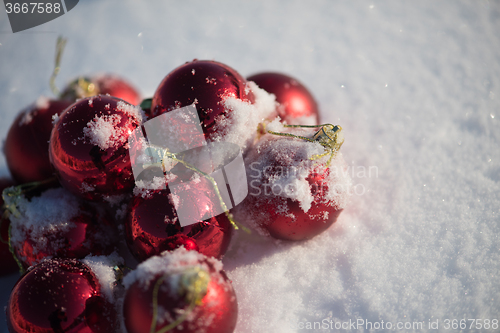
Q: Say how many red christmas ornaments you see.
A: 11